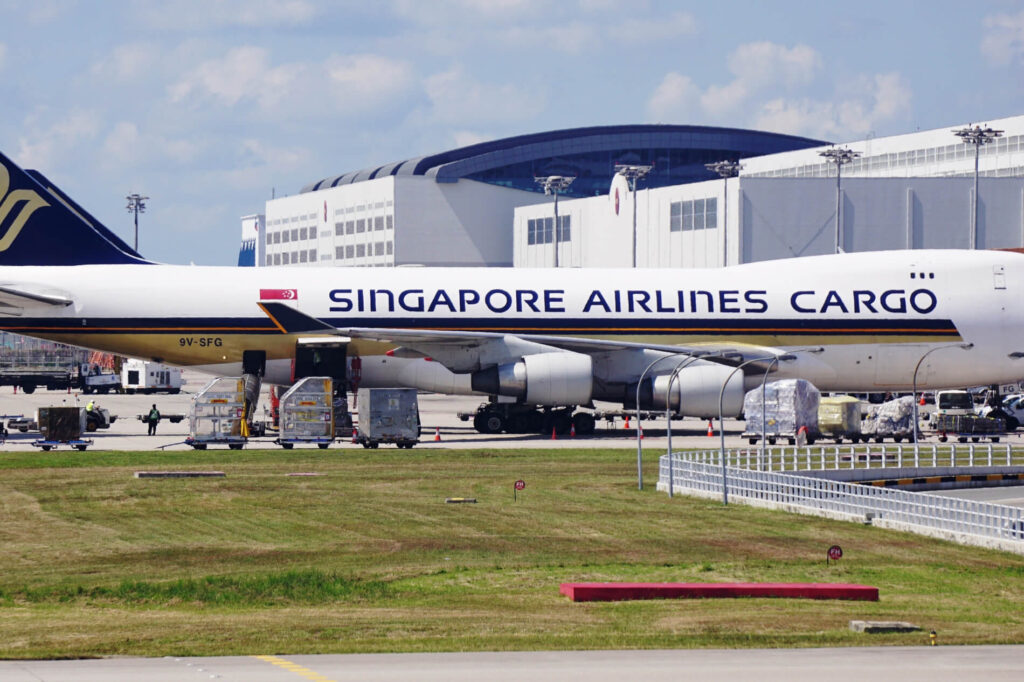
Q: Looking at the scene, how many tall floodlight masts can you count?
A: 6